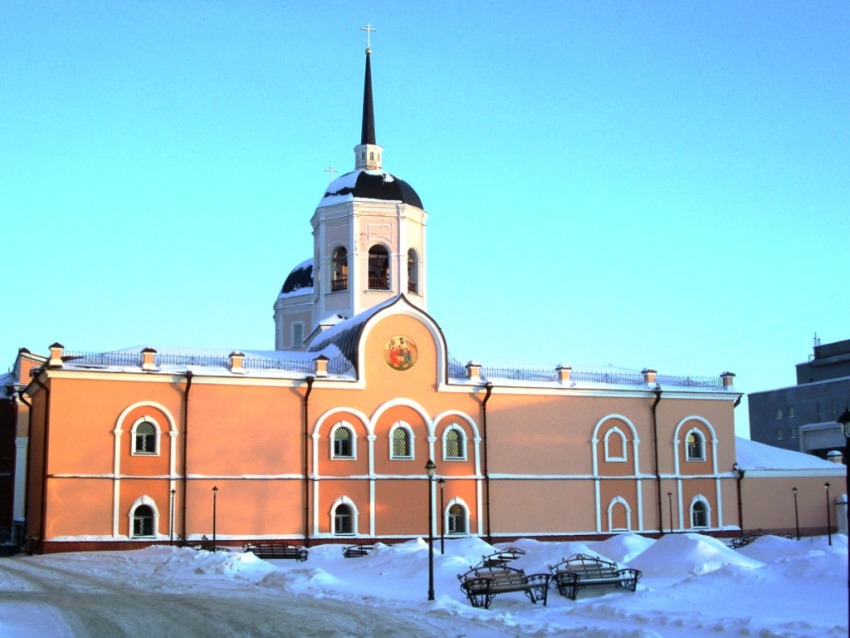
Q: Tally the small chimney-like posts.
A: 8